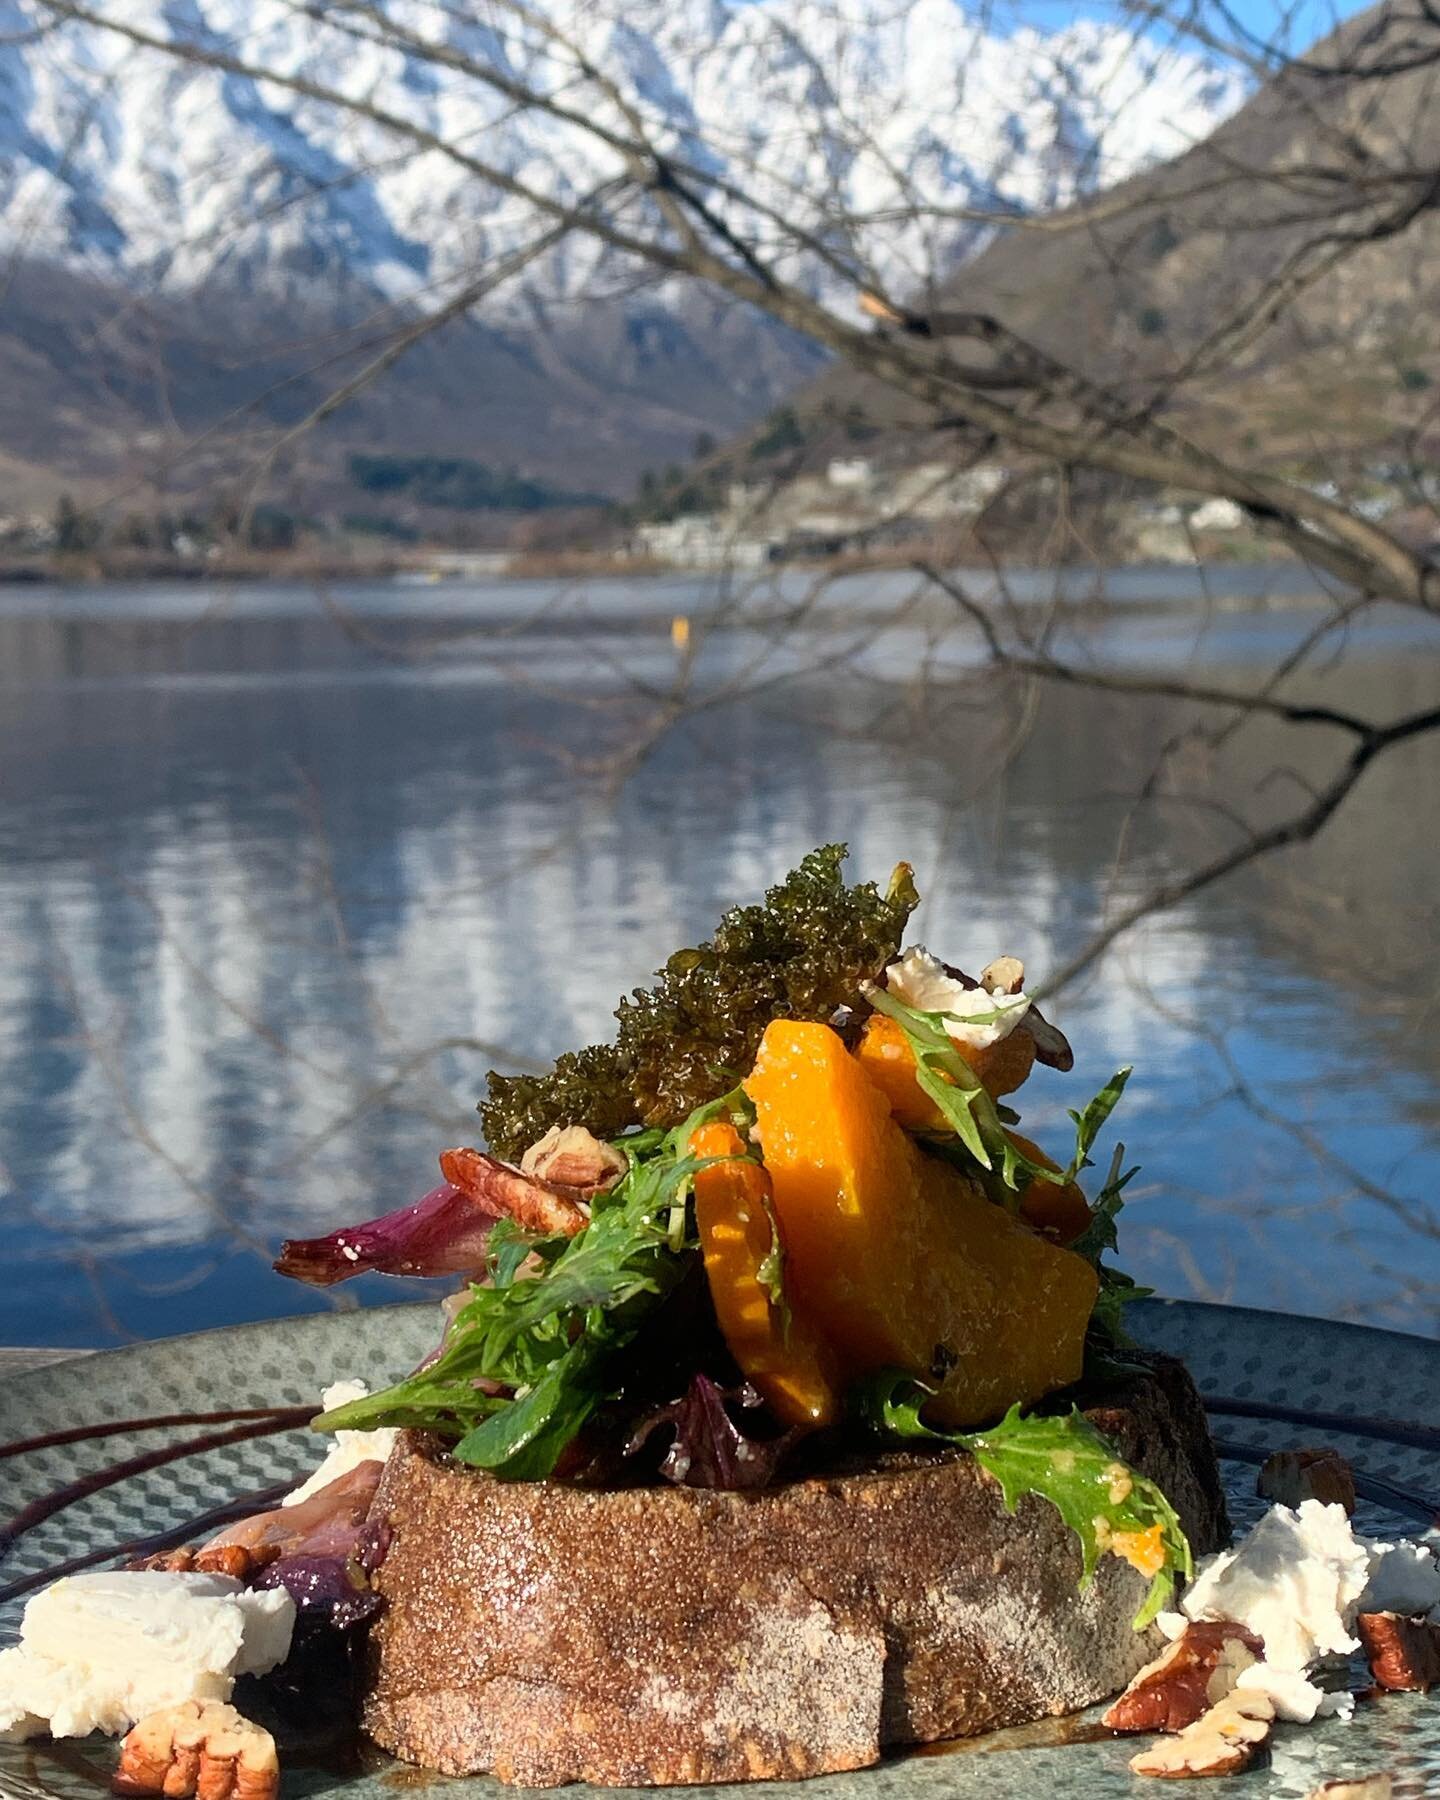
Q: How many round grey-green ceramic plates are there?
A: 1